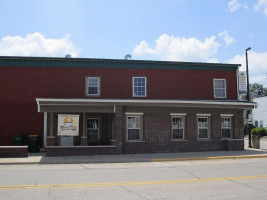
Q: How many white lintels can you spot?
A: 4